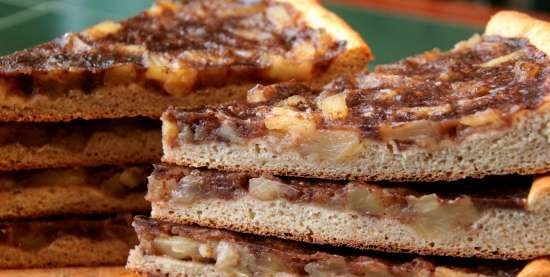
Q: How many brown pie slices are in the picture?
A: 7